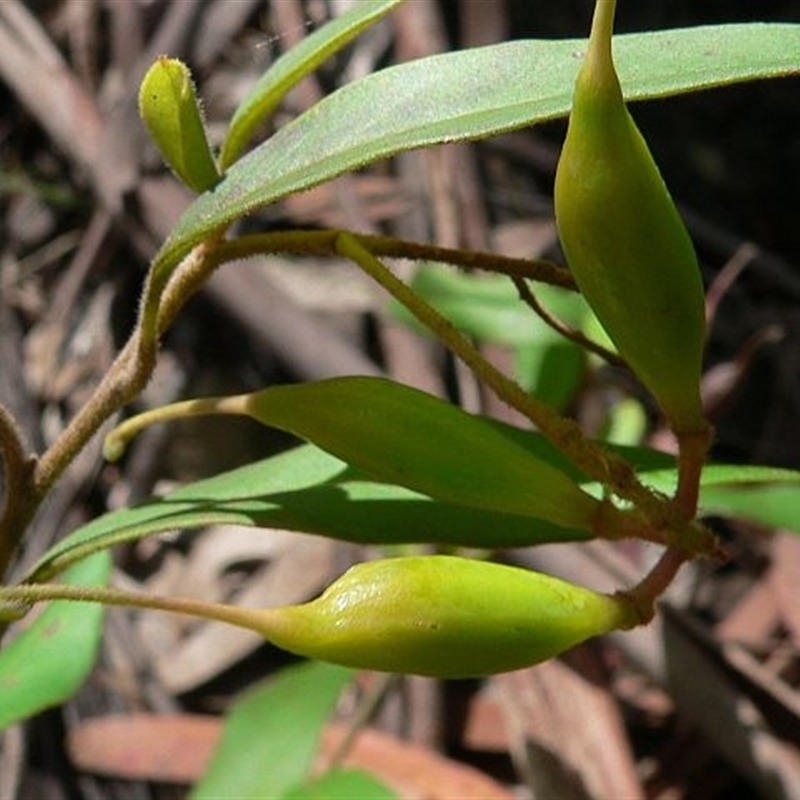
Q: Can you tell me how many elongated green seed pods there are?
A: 3